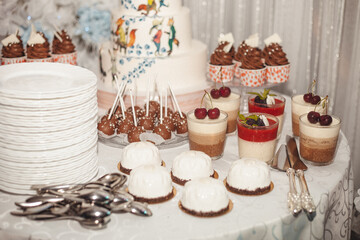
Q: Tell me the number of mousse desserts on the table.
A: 6